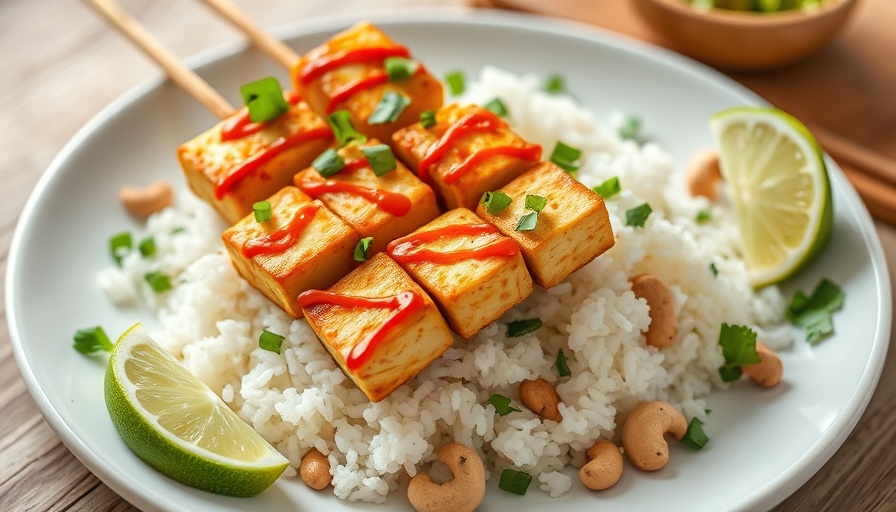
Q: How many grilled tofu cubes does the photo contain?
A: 8